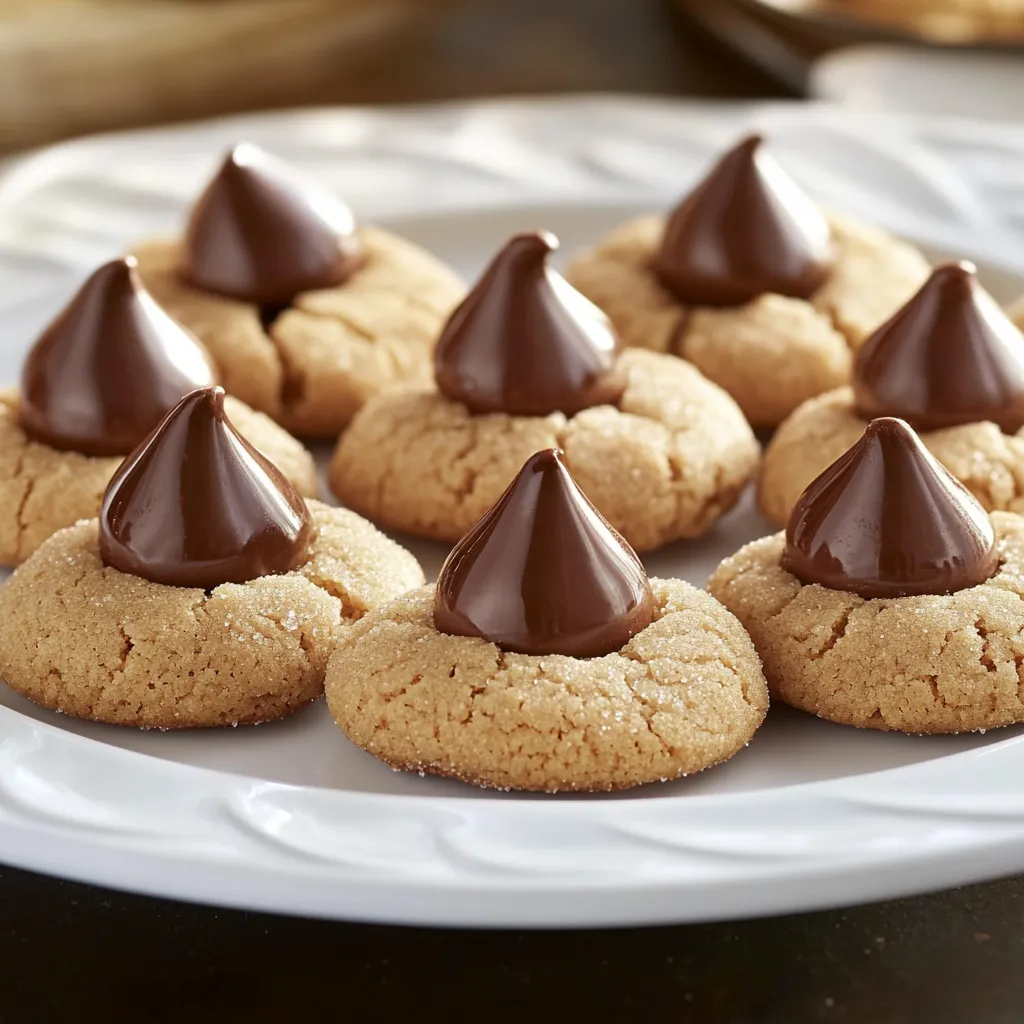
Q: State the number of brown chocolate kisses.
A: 8